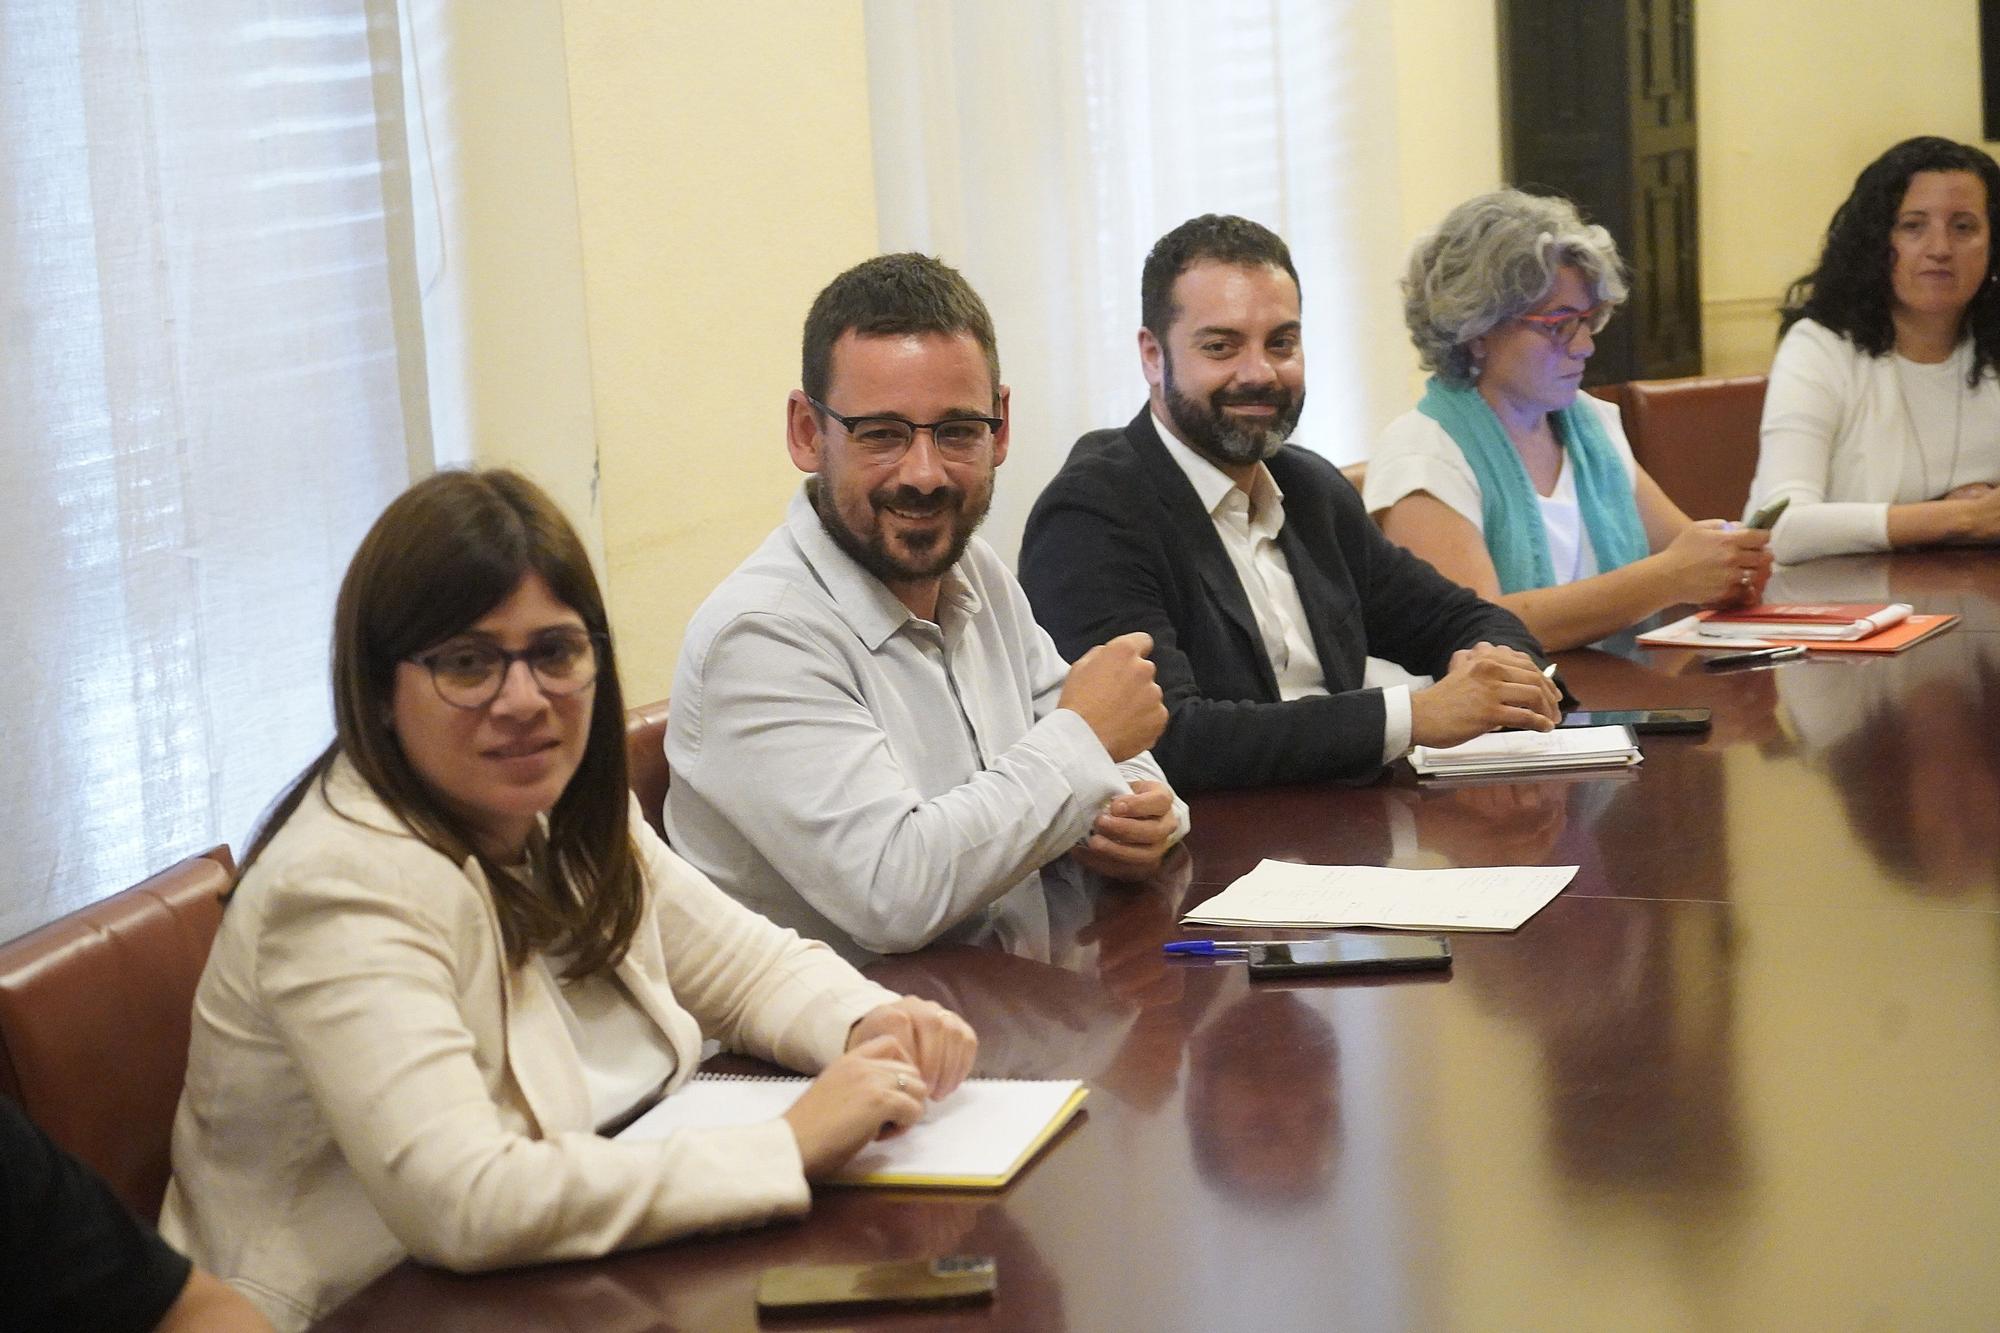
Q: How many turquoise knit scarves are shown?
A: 1